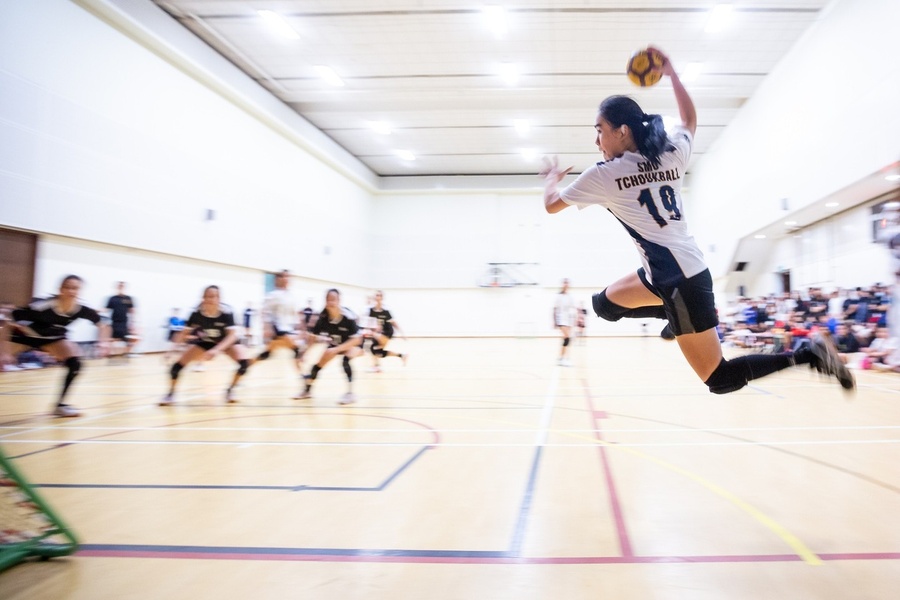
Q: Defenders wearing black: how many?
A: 4